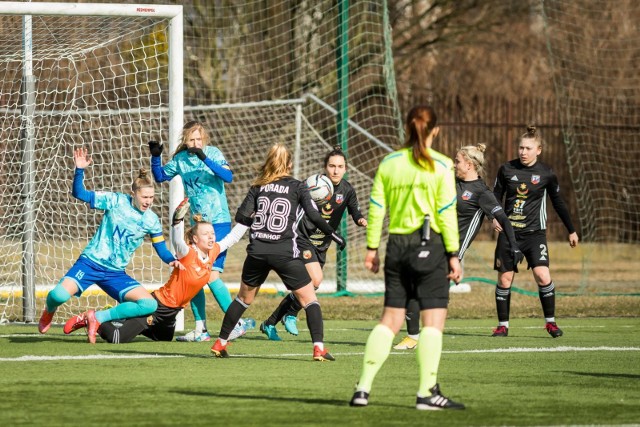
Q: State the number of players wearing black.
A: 4